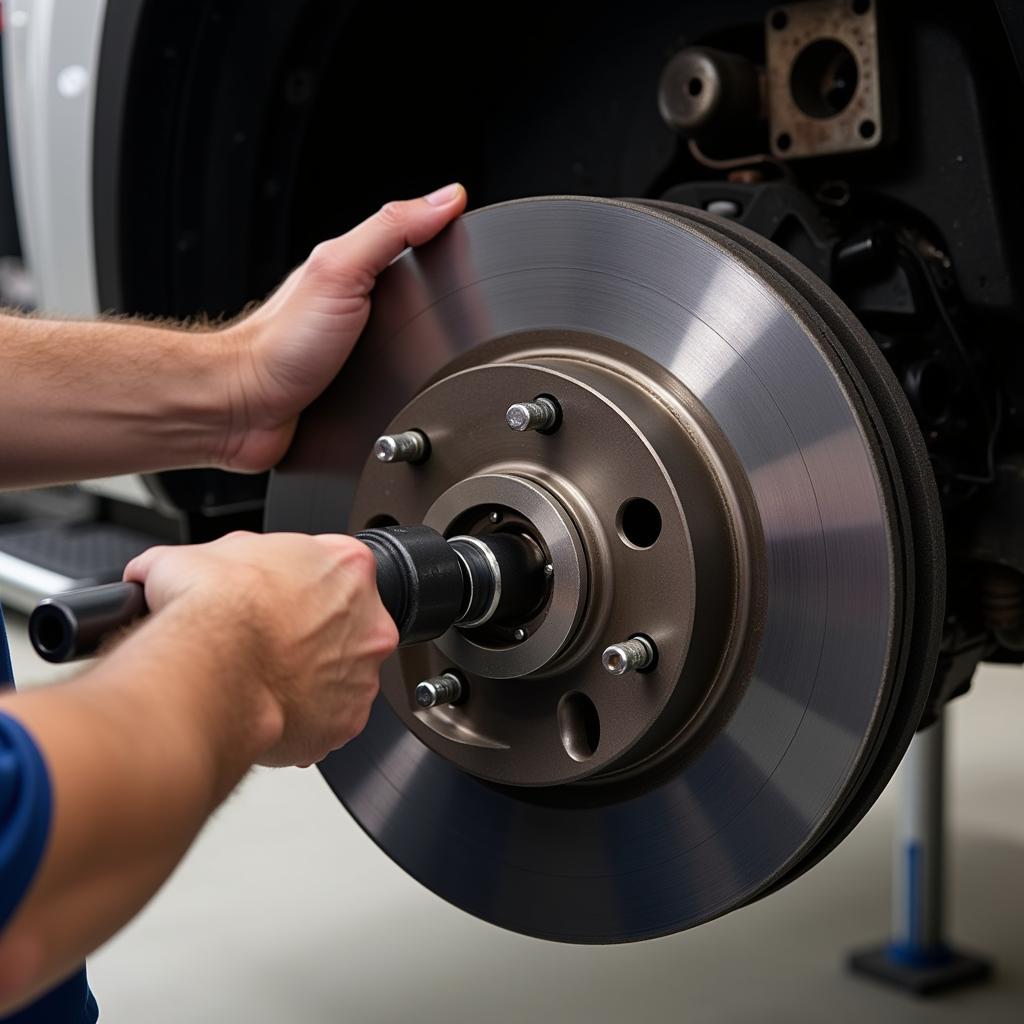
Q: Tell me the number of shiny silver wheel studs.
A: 4